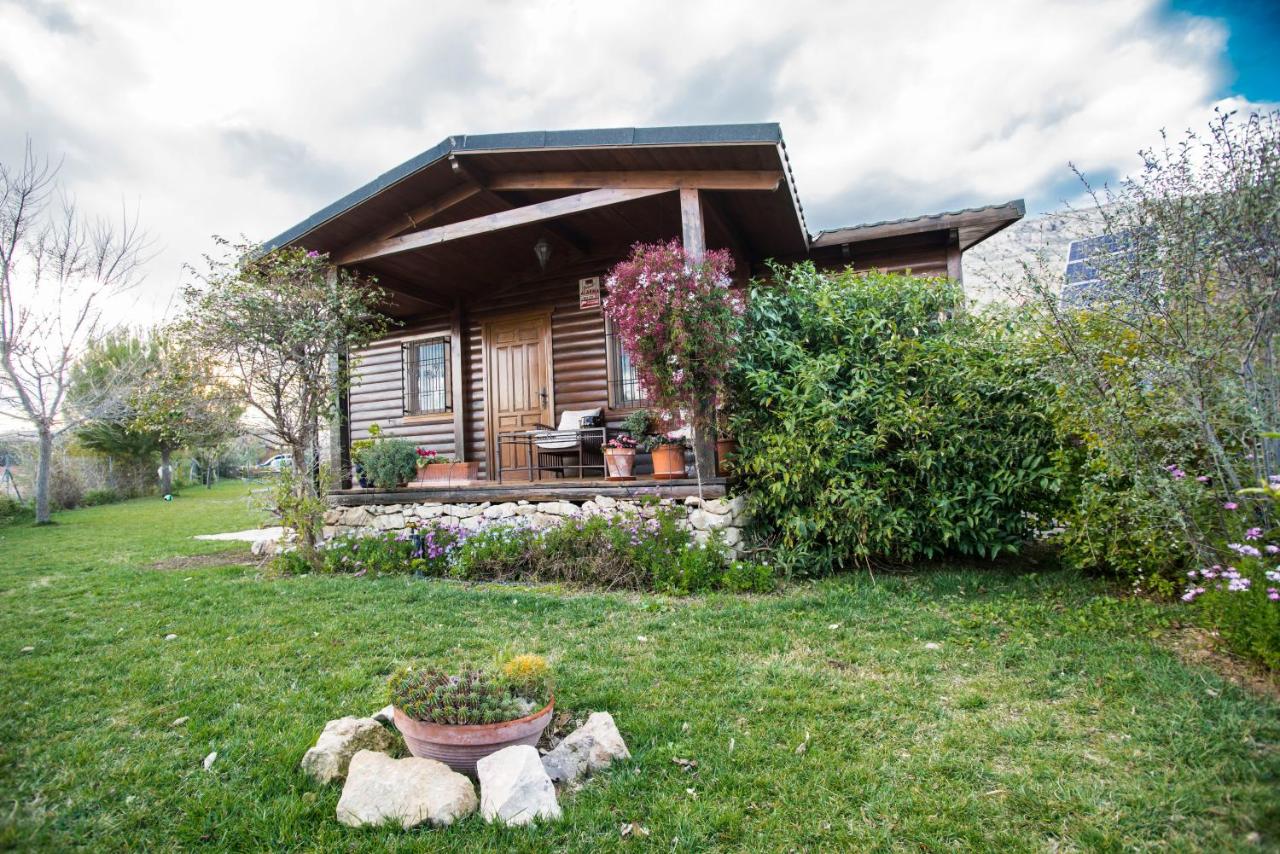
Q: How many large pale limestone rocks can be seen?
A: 4